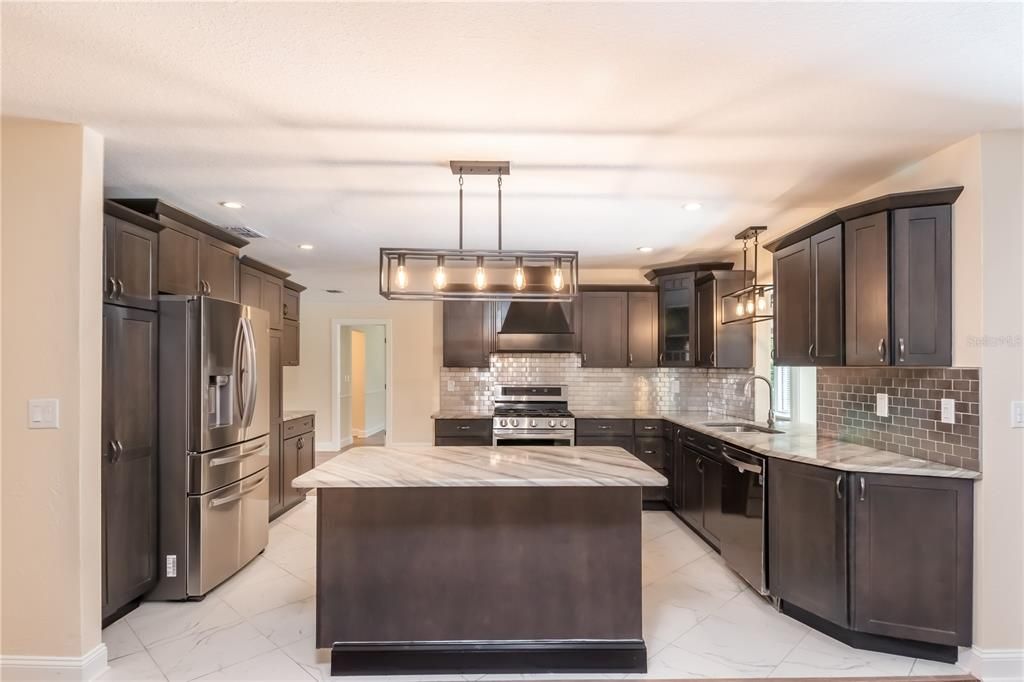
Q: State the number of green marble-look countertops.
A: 0